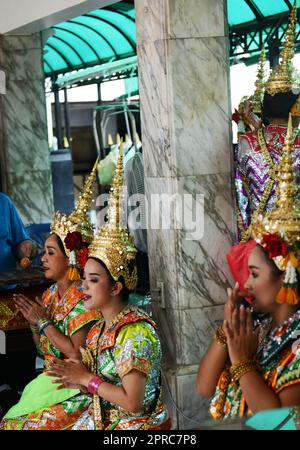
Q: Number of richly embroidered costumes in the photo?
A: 4